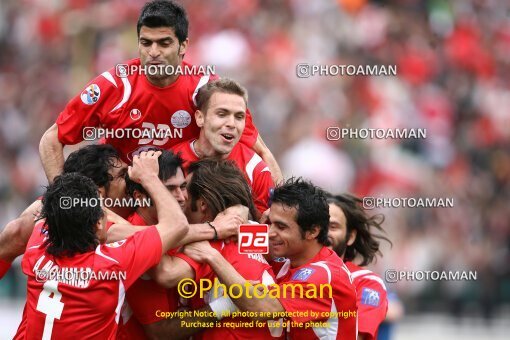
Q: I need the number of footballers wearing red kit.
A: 8